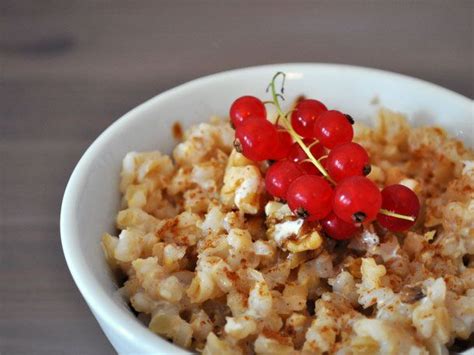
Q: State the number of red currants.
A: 12